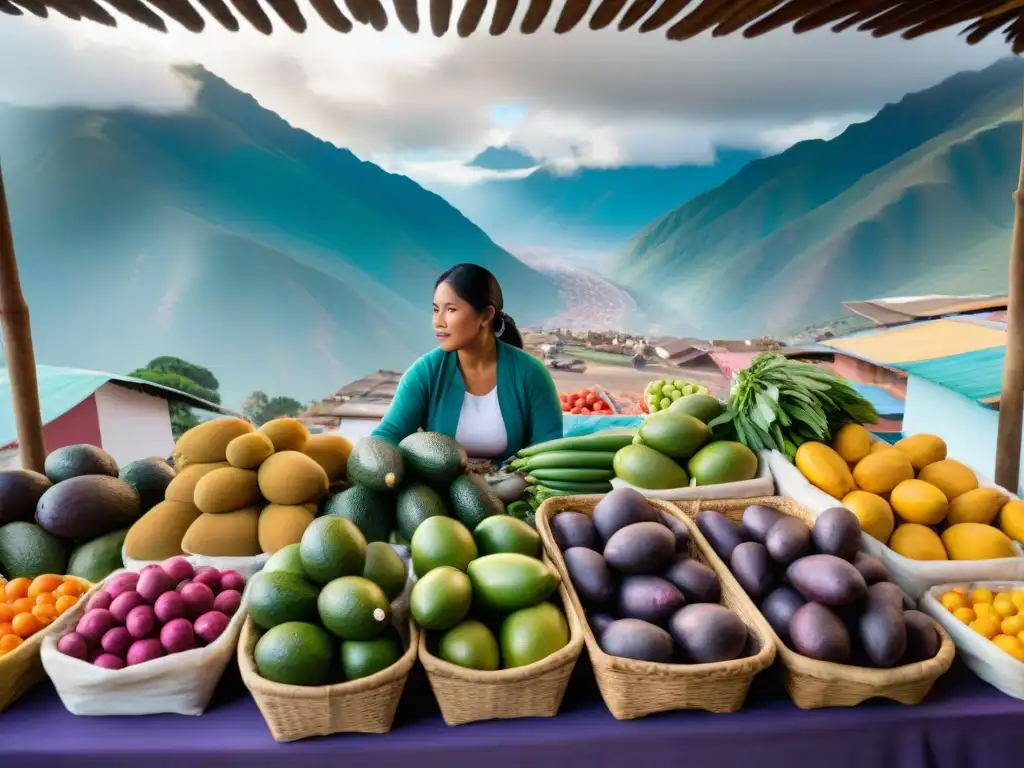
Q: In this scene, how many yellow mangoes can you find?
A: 12